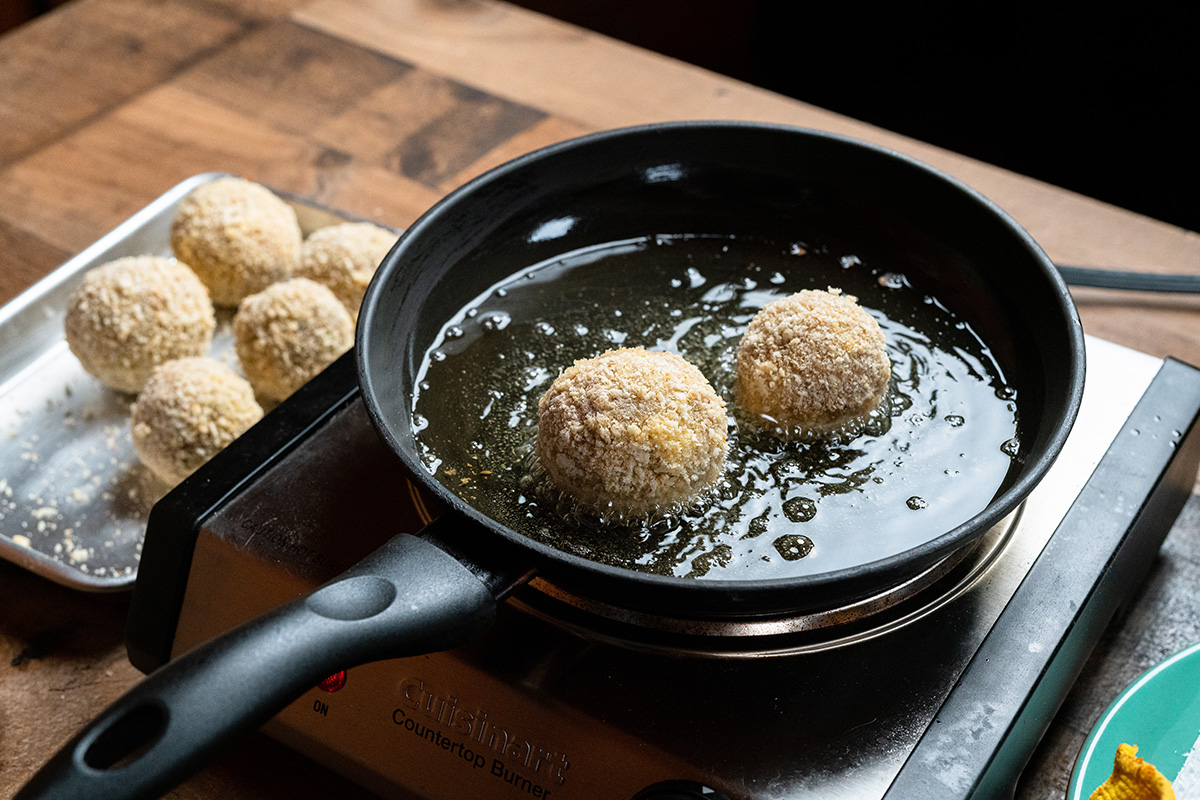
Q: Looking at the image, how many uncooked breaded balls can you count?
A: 5